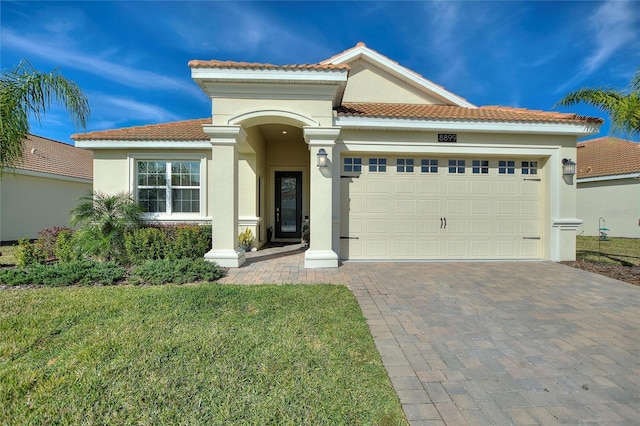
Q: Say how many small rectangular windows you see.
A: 8